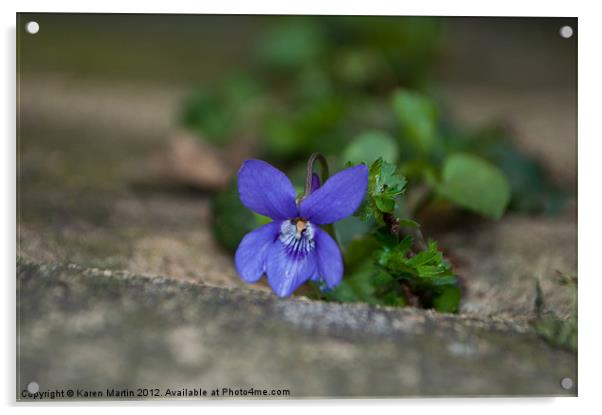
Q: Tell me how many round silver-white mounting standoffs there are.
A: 4